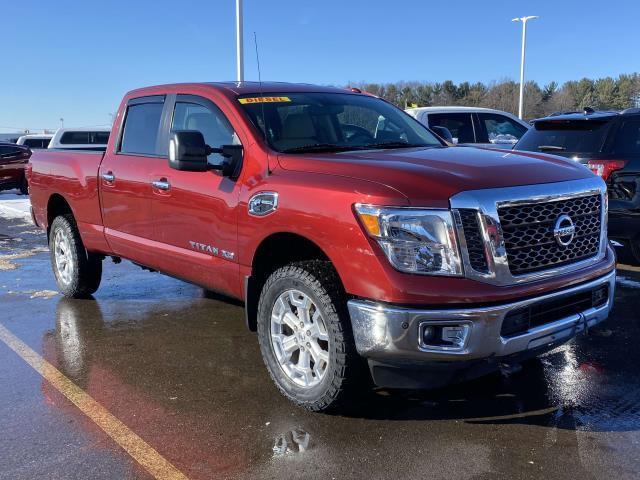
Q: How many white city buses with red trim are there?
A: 0